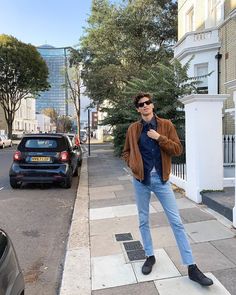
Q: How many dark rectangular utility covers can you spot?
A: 3